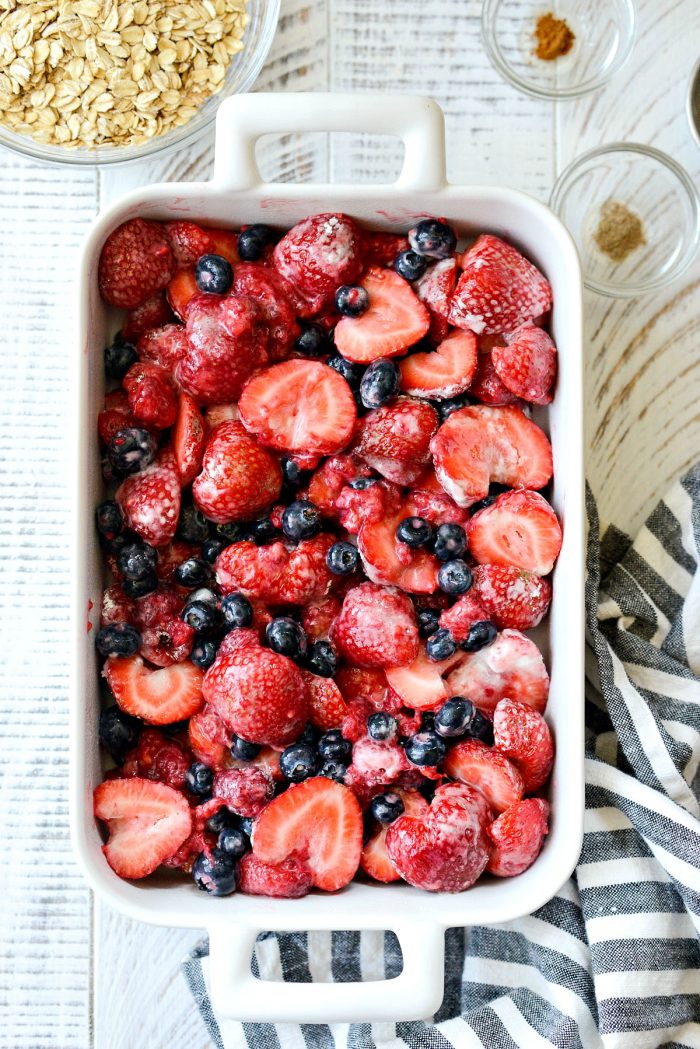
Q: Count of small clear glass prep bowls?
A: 2